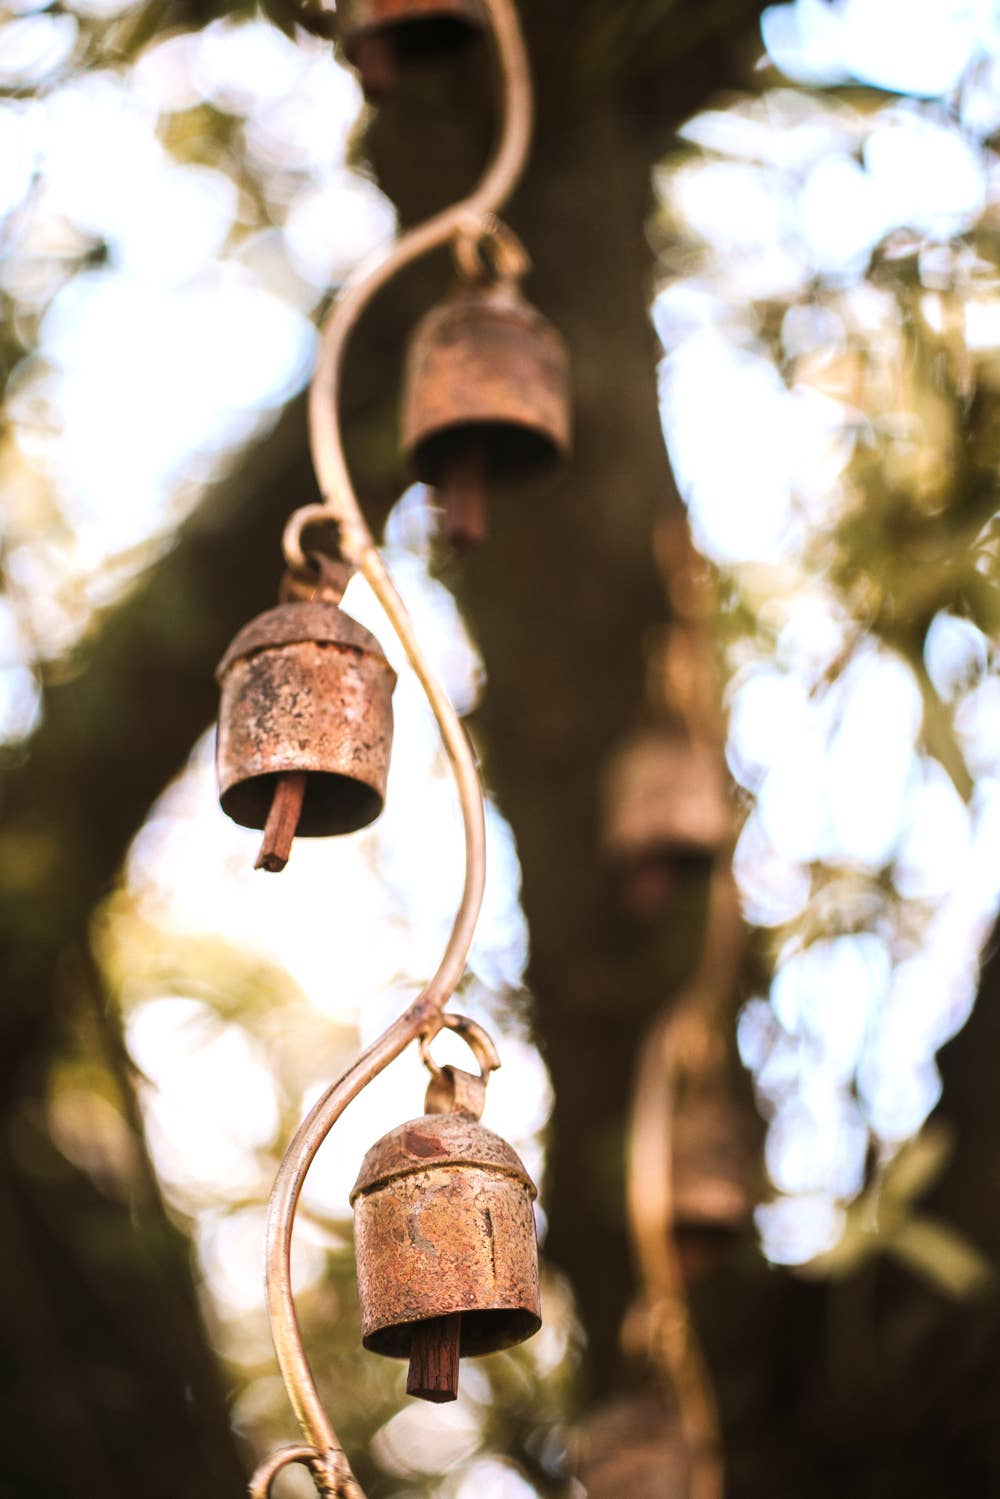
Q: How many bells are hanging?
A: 7